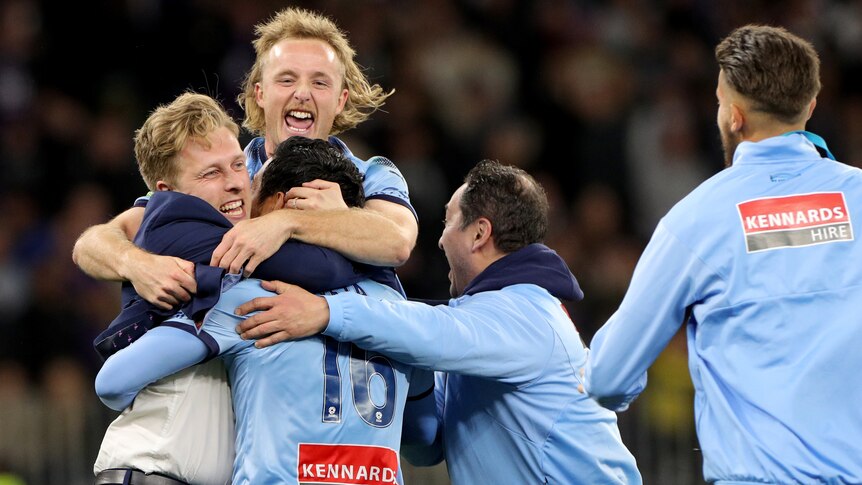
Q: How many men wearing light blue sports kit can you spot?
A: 4